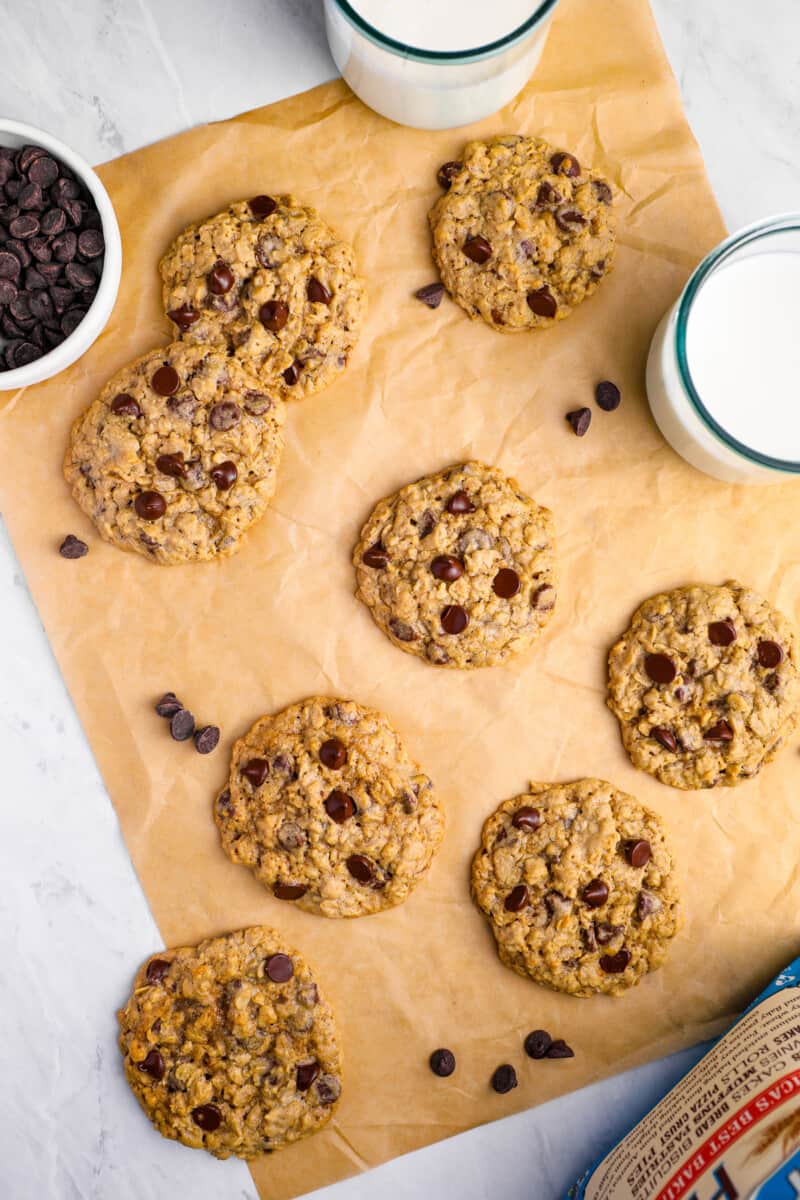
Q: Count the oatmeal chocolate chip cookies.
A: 8